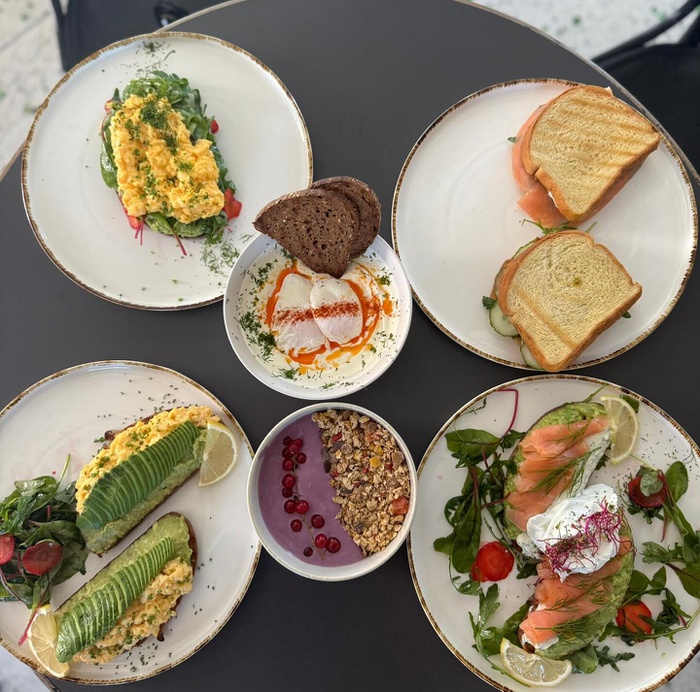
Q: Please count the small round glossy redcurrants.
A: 15